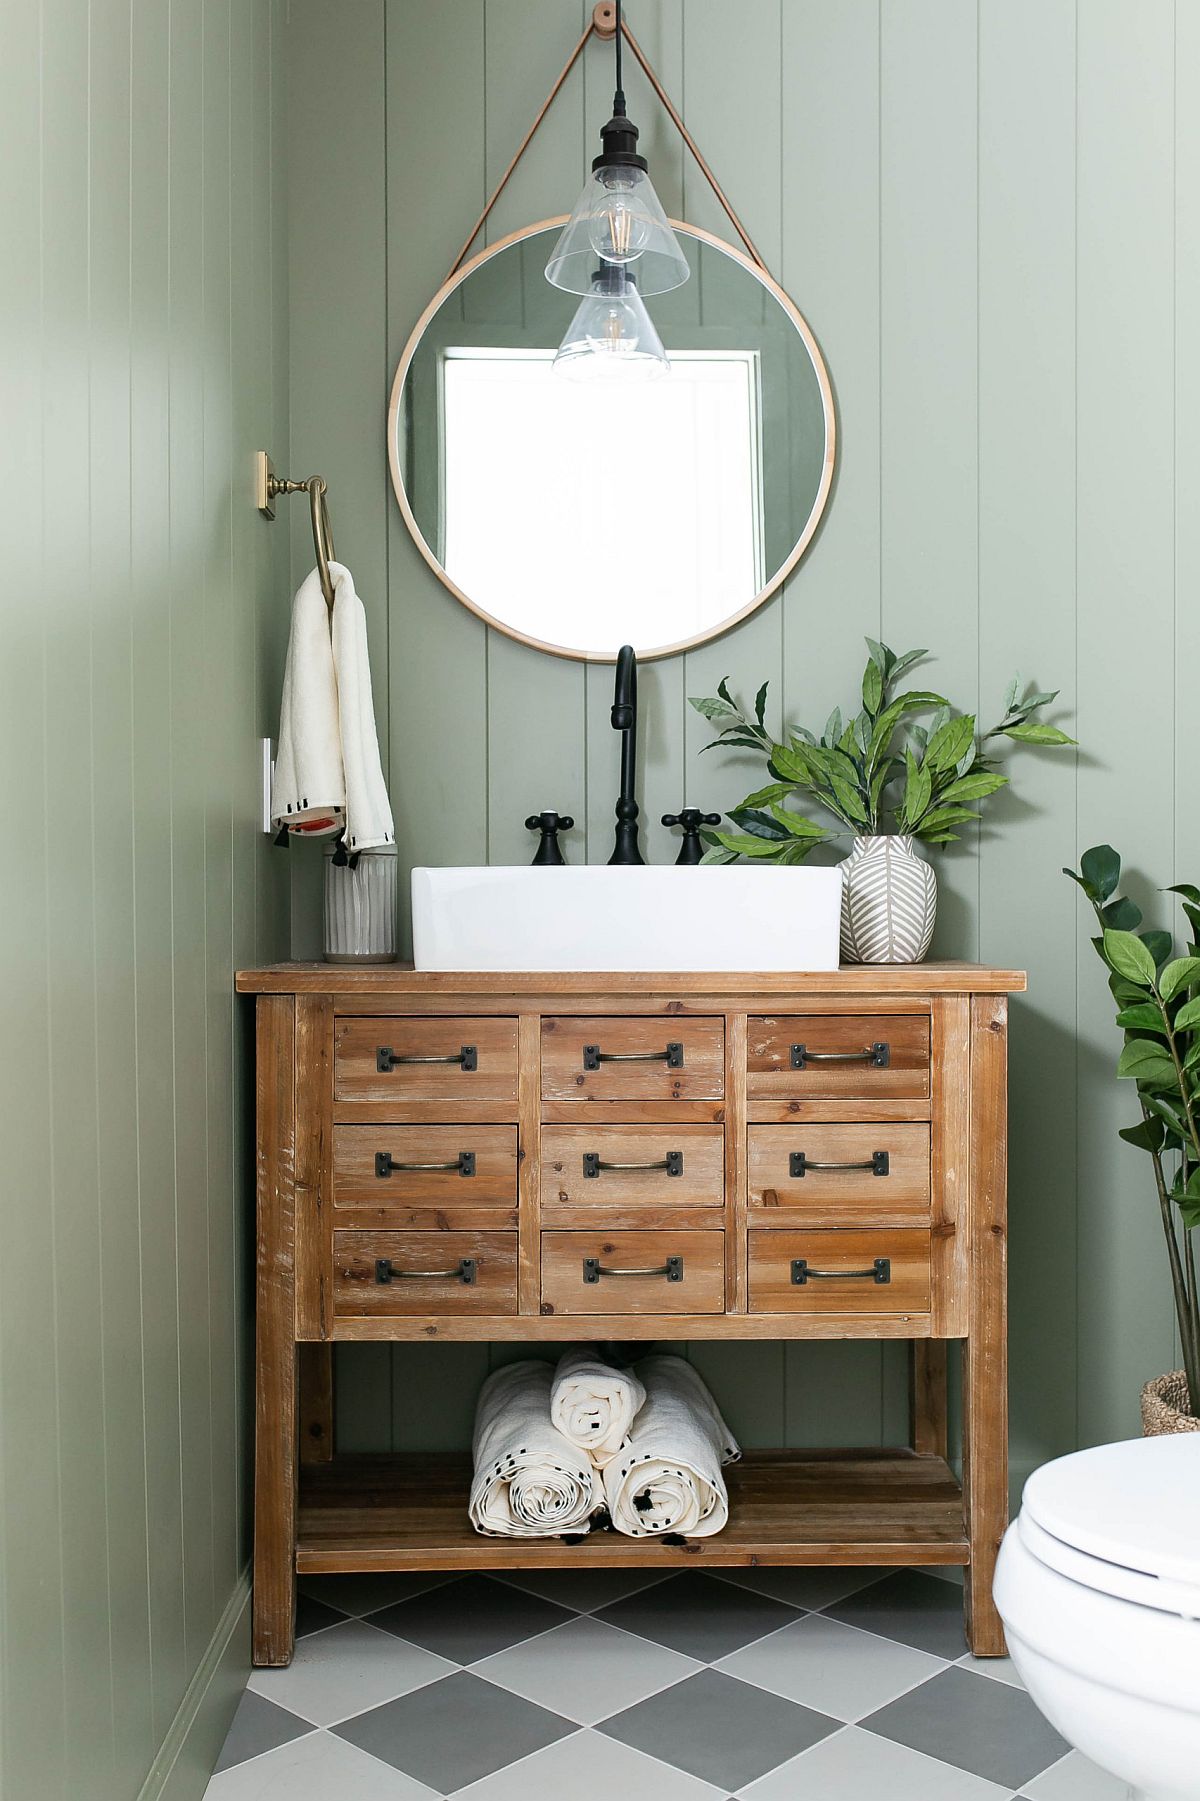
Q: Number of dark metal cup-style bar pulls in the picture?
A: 9